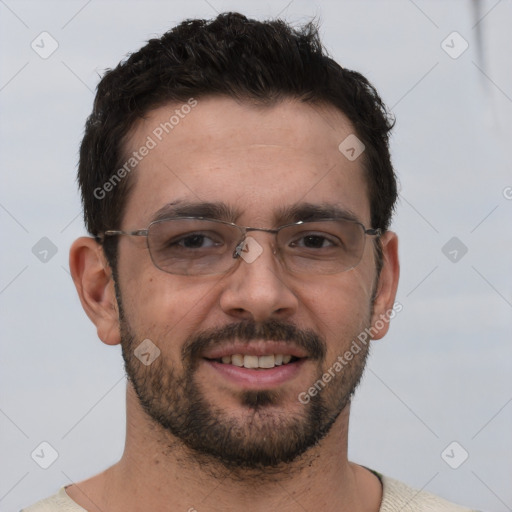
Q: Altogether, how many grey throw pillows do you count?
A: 0